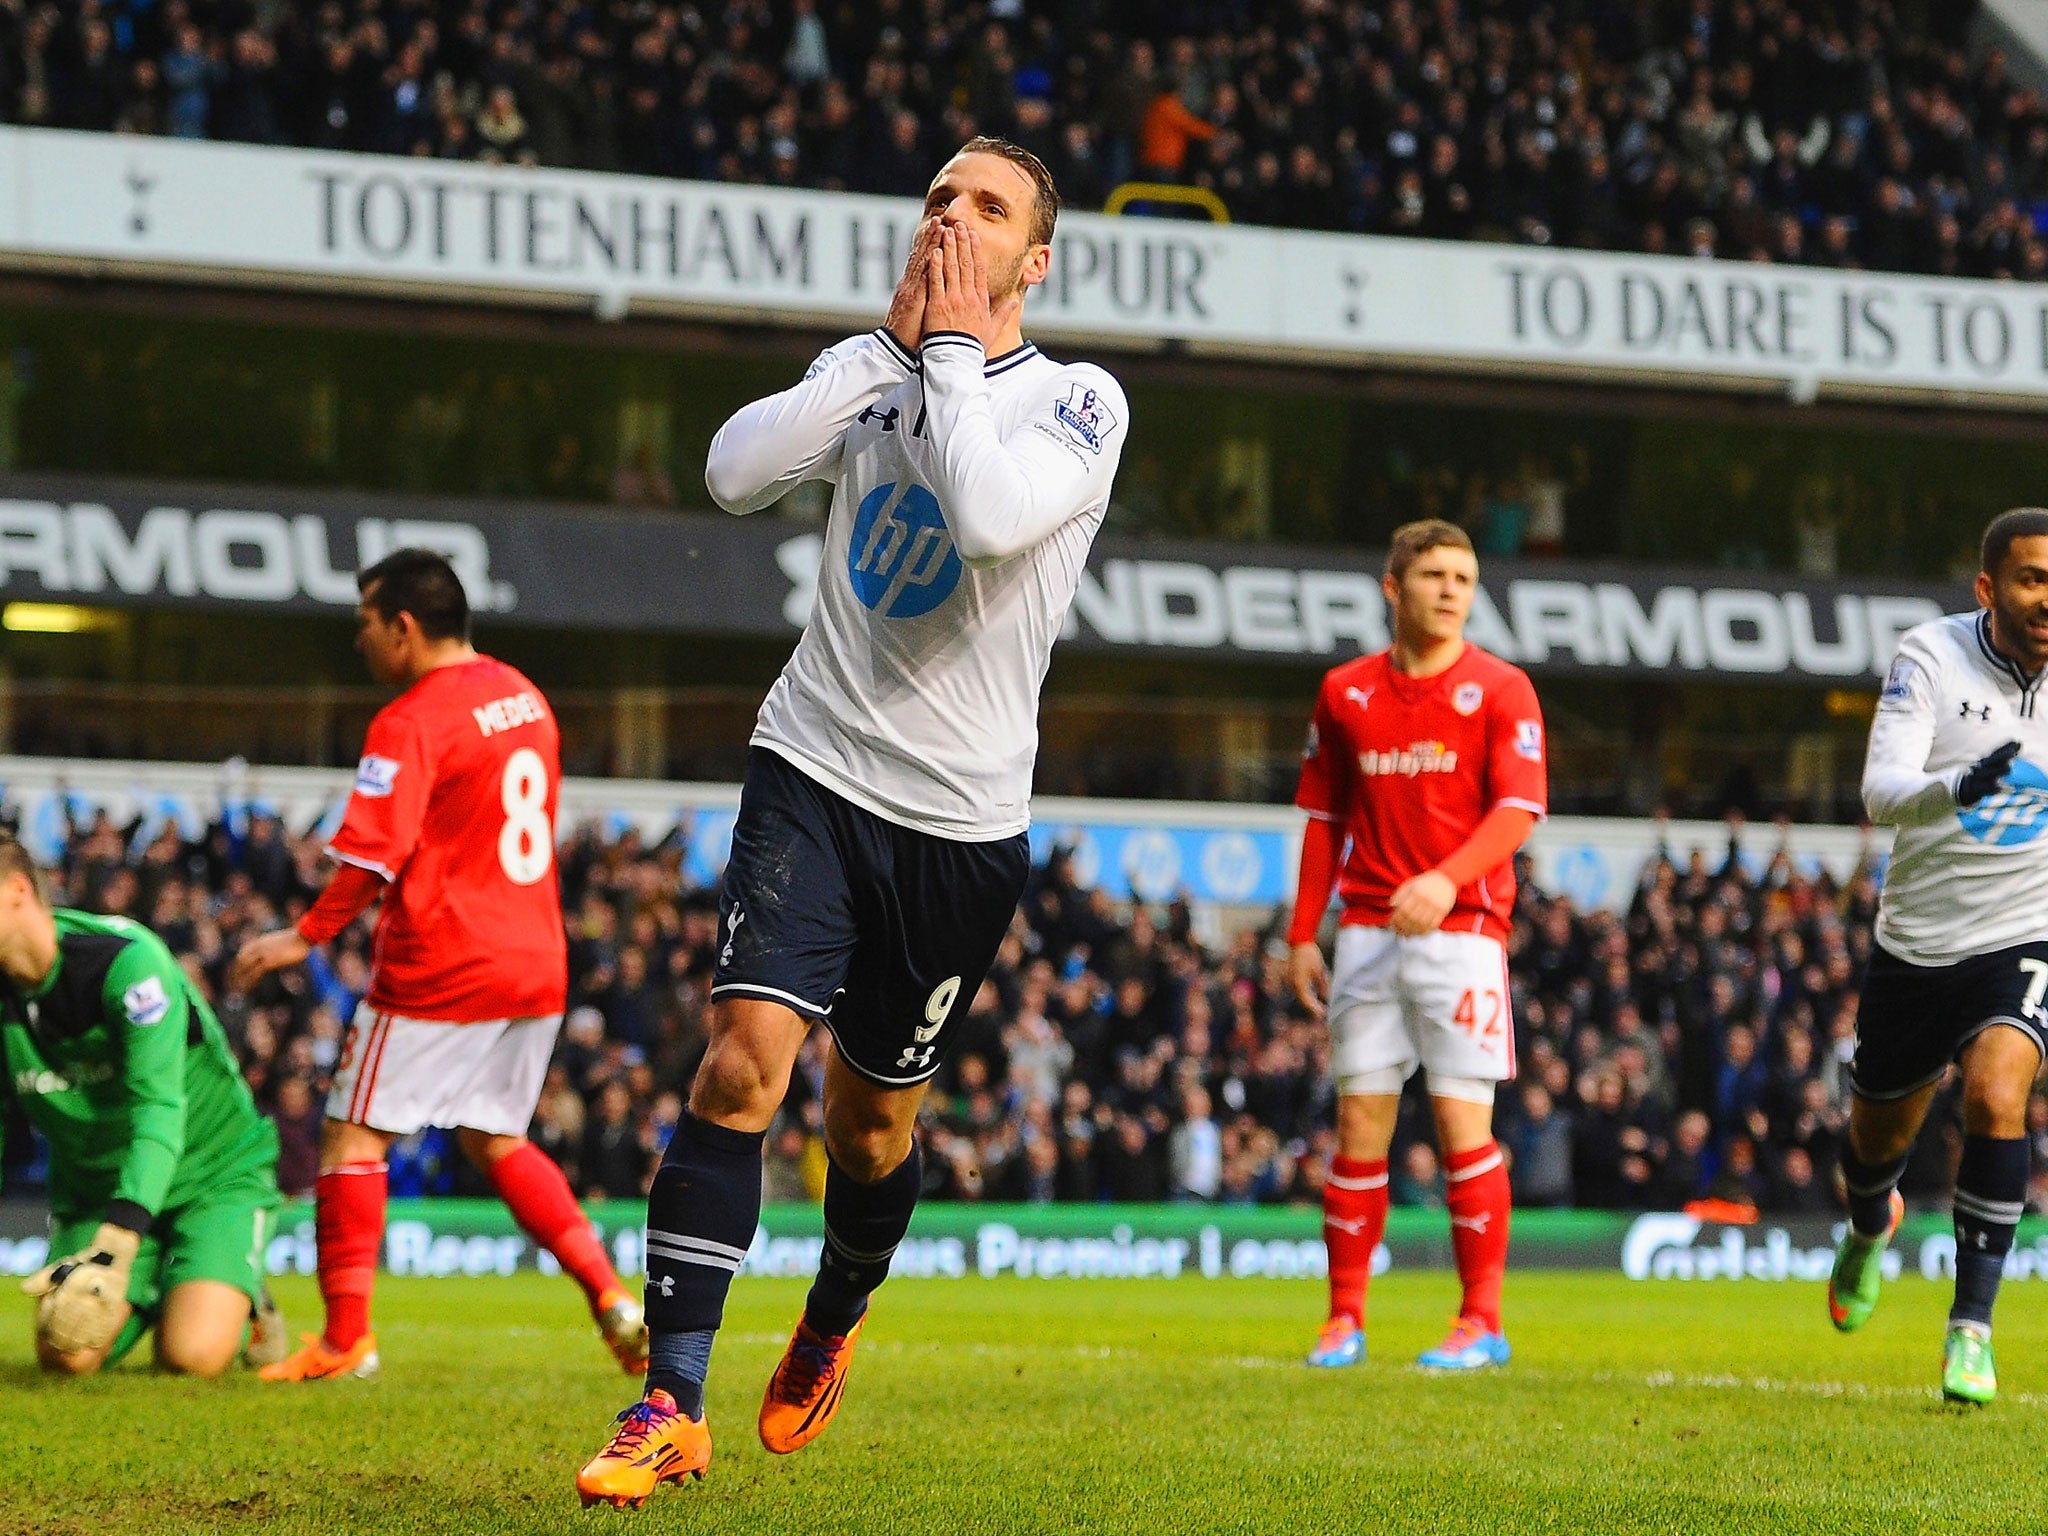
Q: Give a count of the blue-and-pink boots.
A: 2